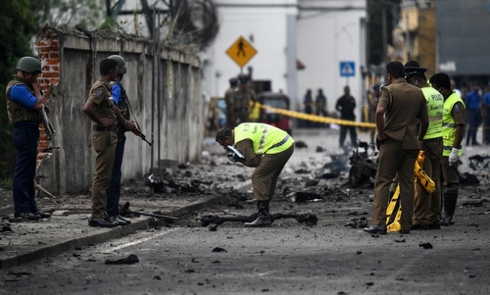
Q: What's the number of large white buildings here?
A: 1